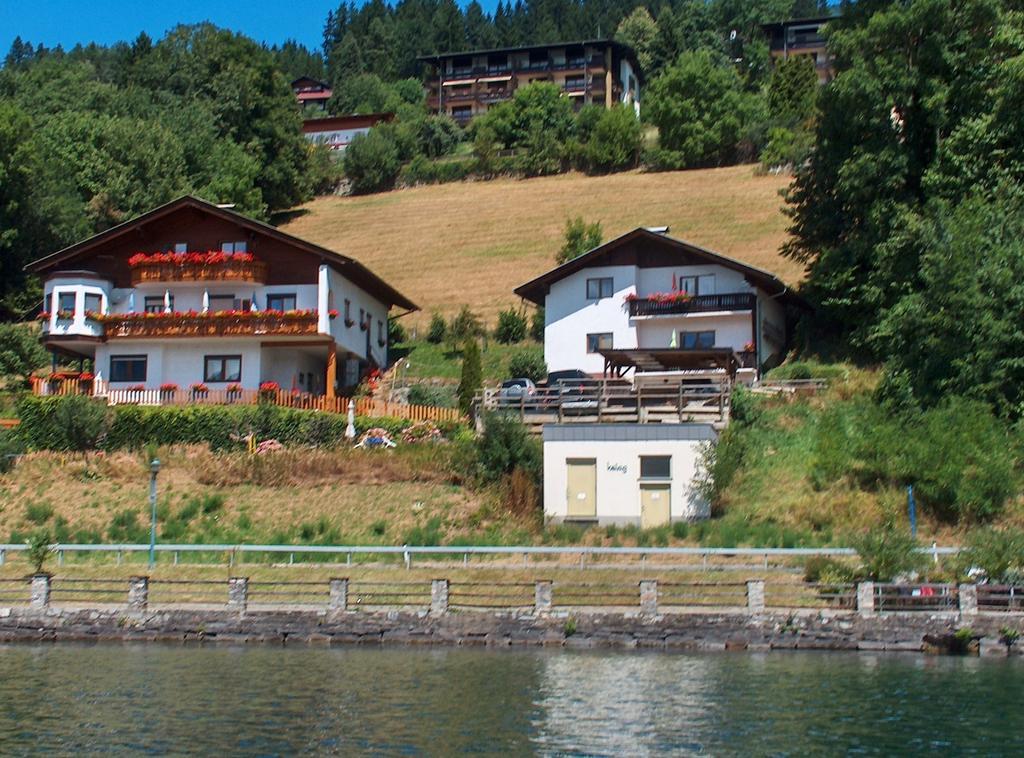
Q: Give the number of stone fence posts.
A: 10